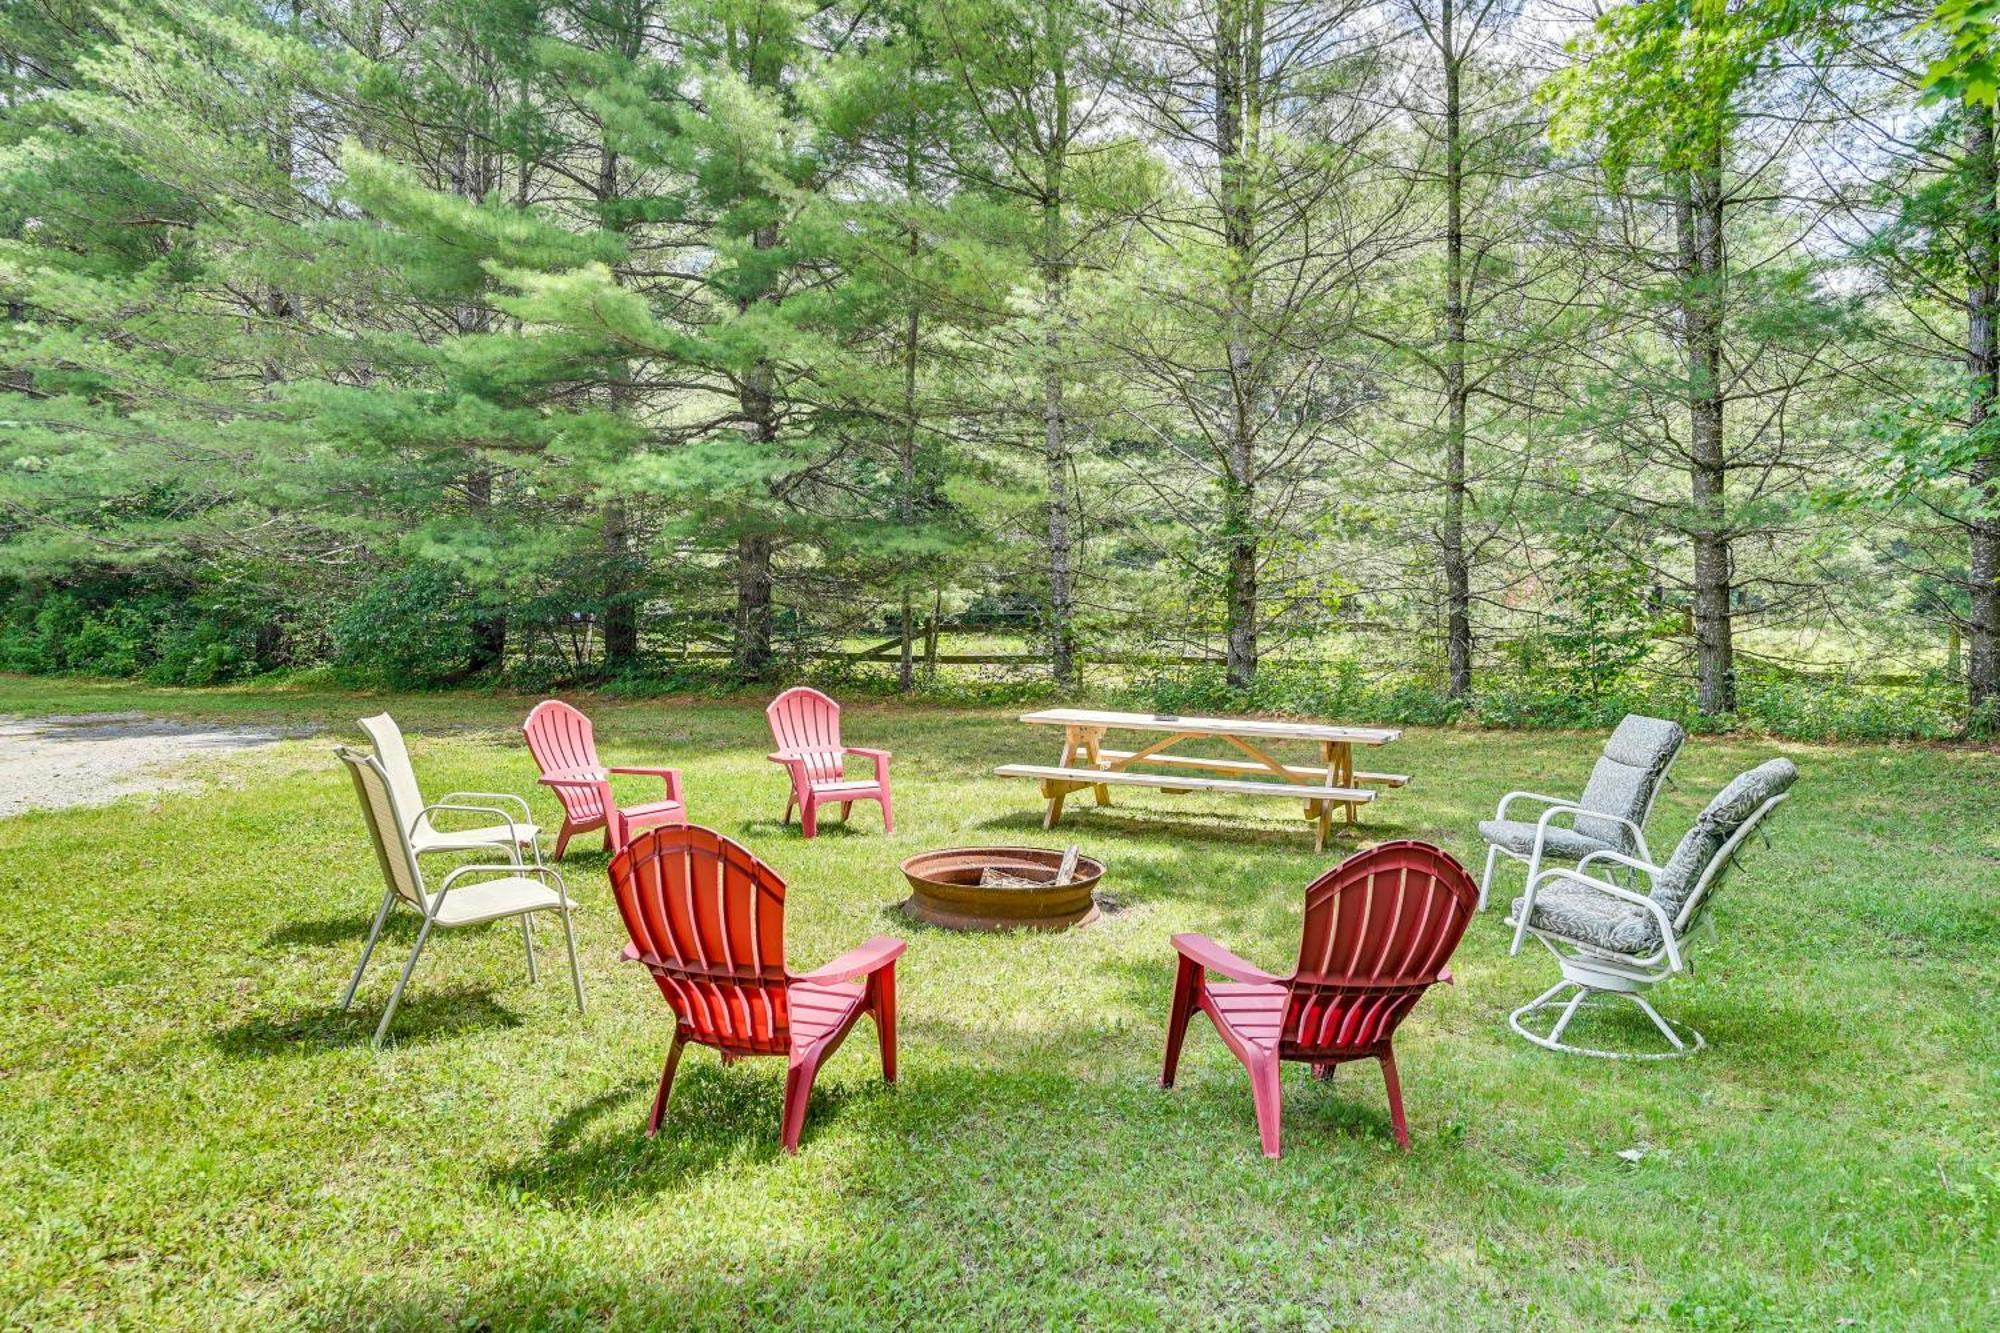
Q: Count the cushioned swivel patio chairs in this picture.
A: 1